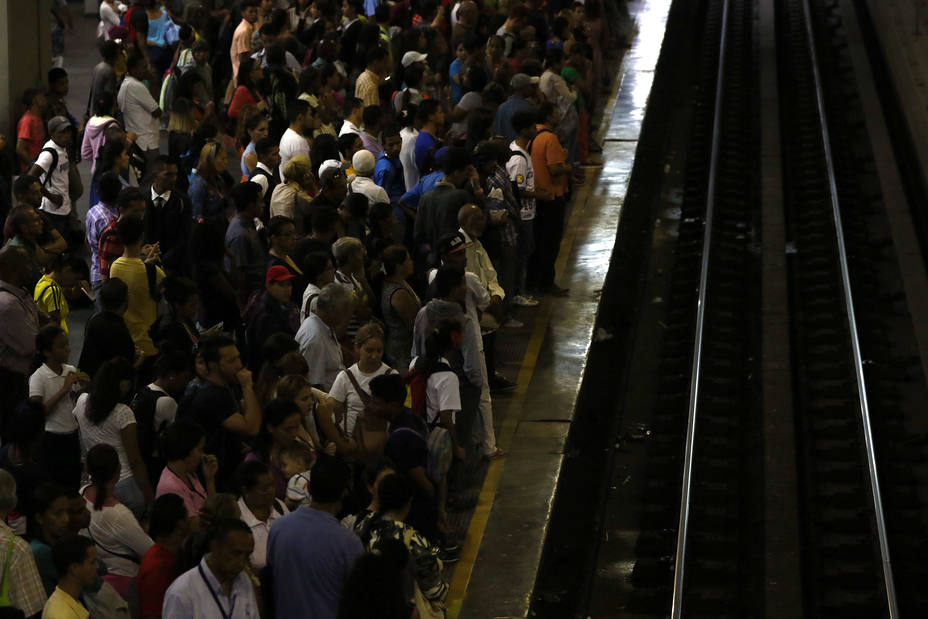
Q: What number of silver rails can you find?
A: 2